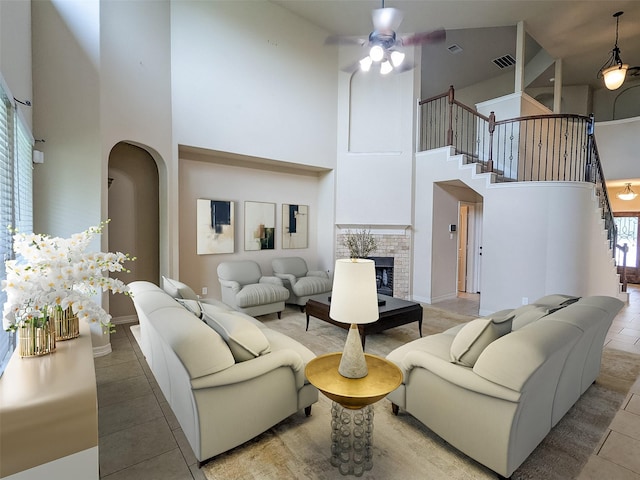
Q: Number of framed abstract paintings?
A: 3